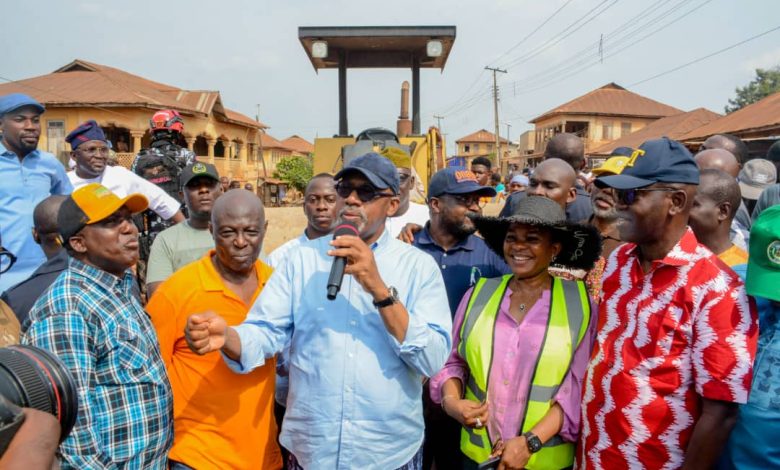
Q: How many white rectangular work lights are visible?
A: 2